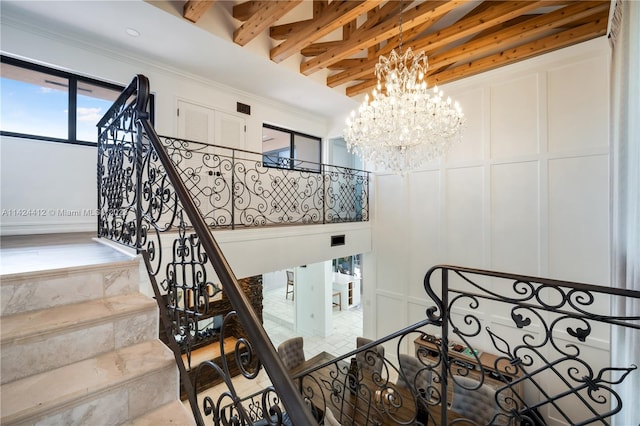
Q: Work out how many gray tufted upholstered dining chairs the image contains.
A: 4